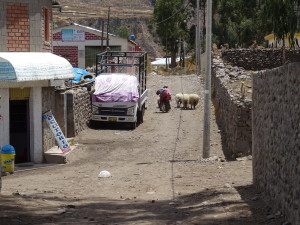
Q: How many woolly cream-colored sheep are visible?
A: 3